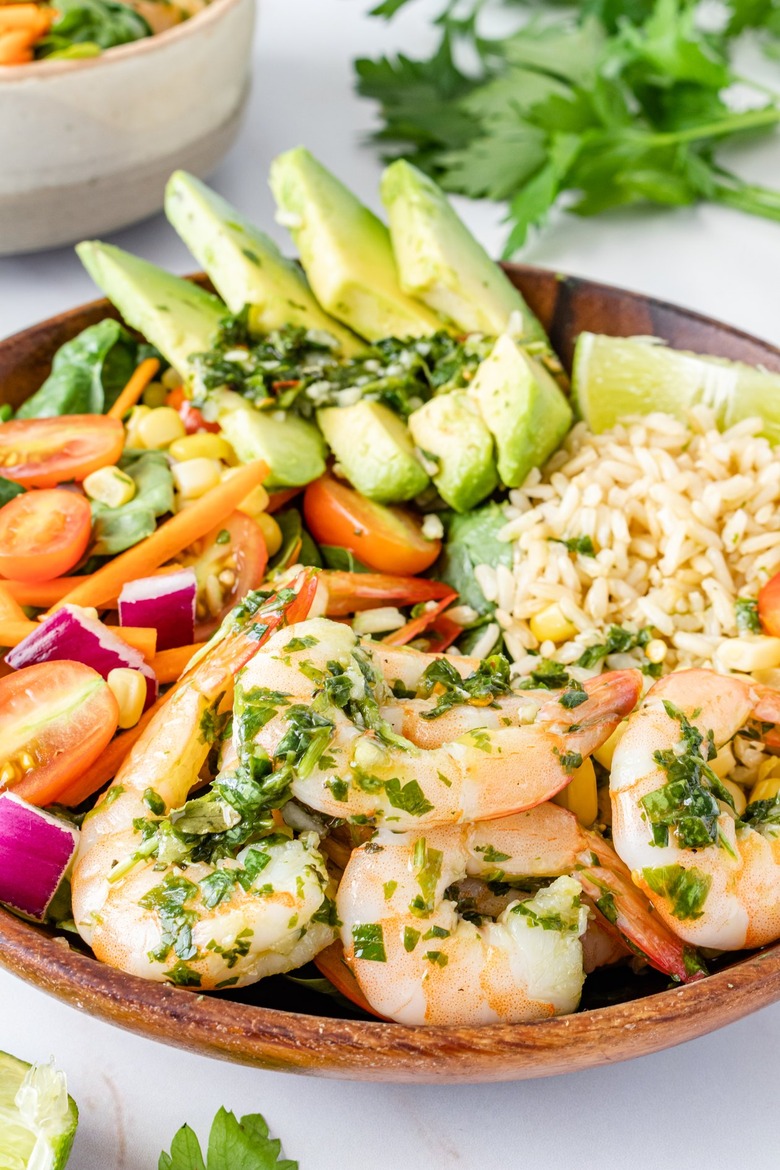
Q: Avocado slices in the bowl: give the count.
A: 4